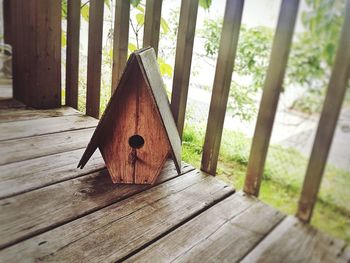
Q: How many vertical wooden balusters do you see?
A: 8